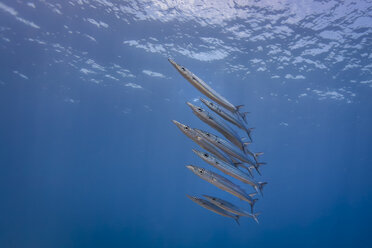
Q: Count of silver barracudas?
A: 9